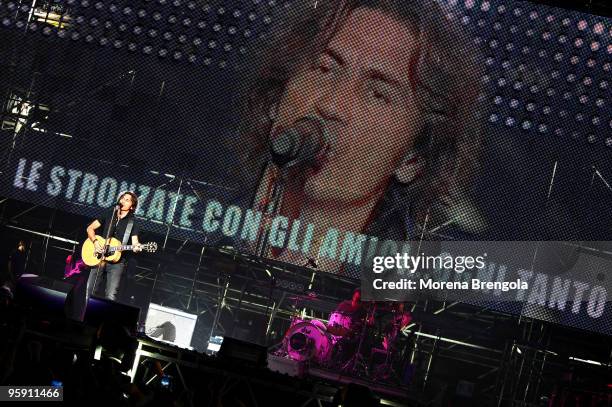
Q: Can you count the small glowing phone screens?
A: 2